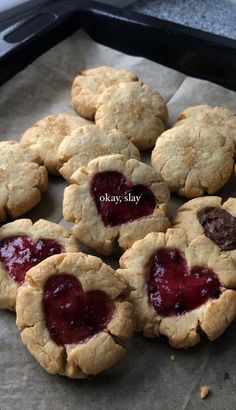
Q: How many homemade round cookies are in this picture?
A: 12